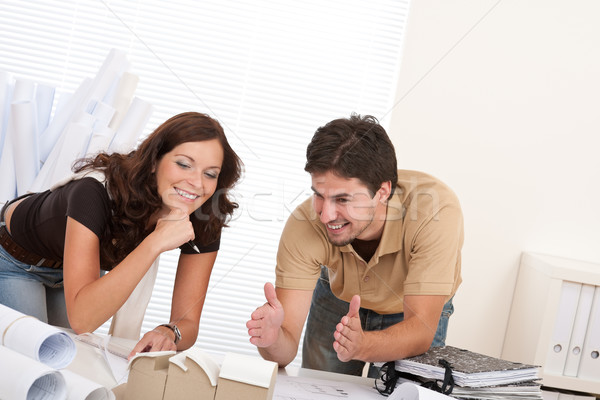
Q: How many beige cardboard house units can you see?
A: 3